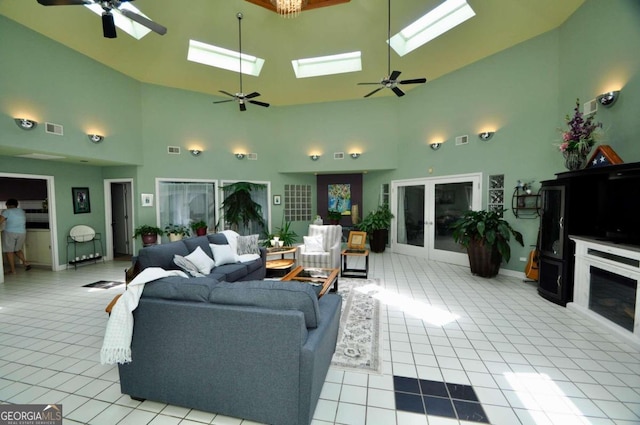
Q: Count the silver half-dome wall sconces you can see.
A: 9